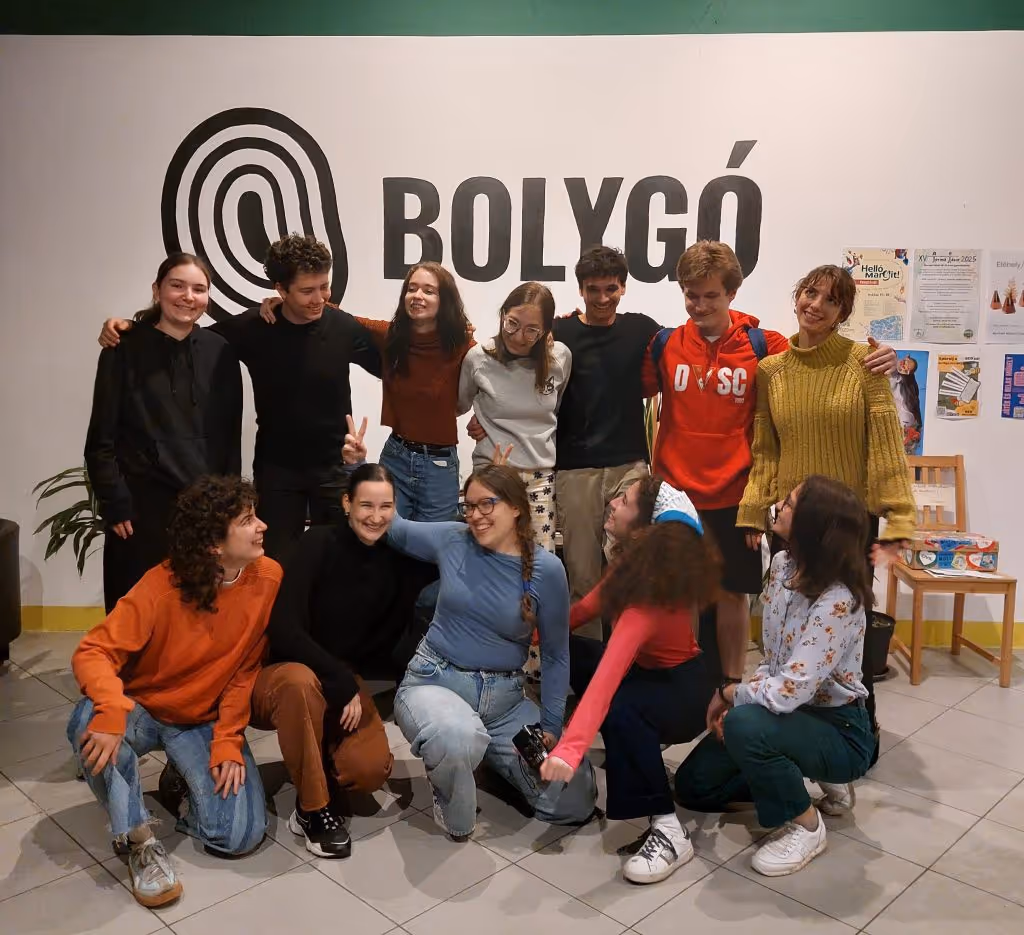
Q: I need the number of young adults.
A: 12